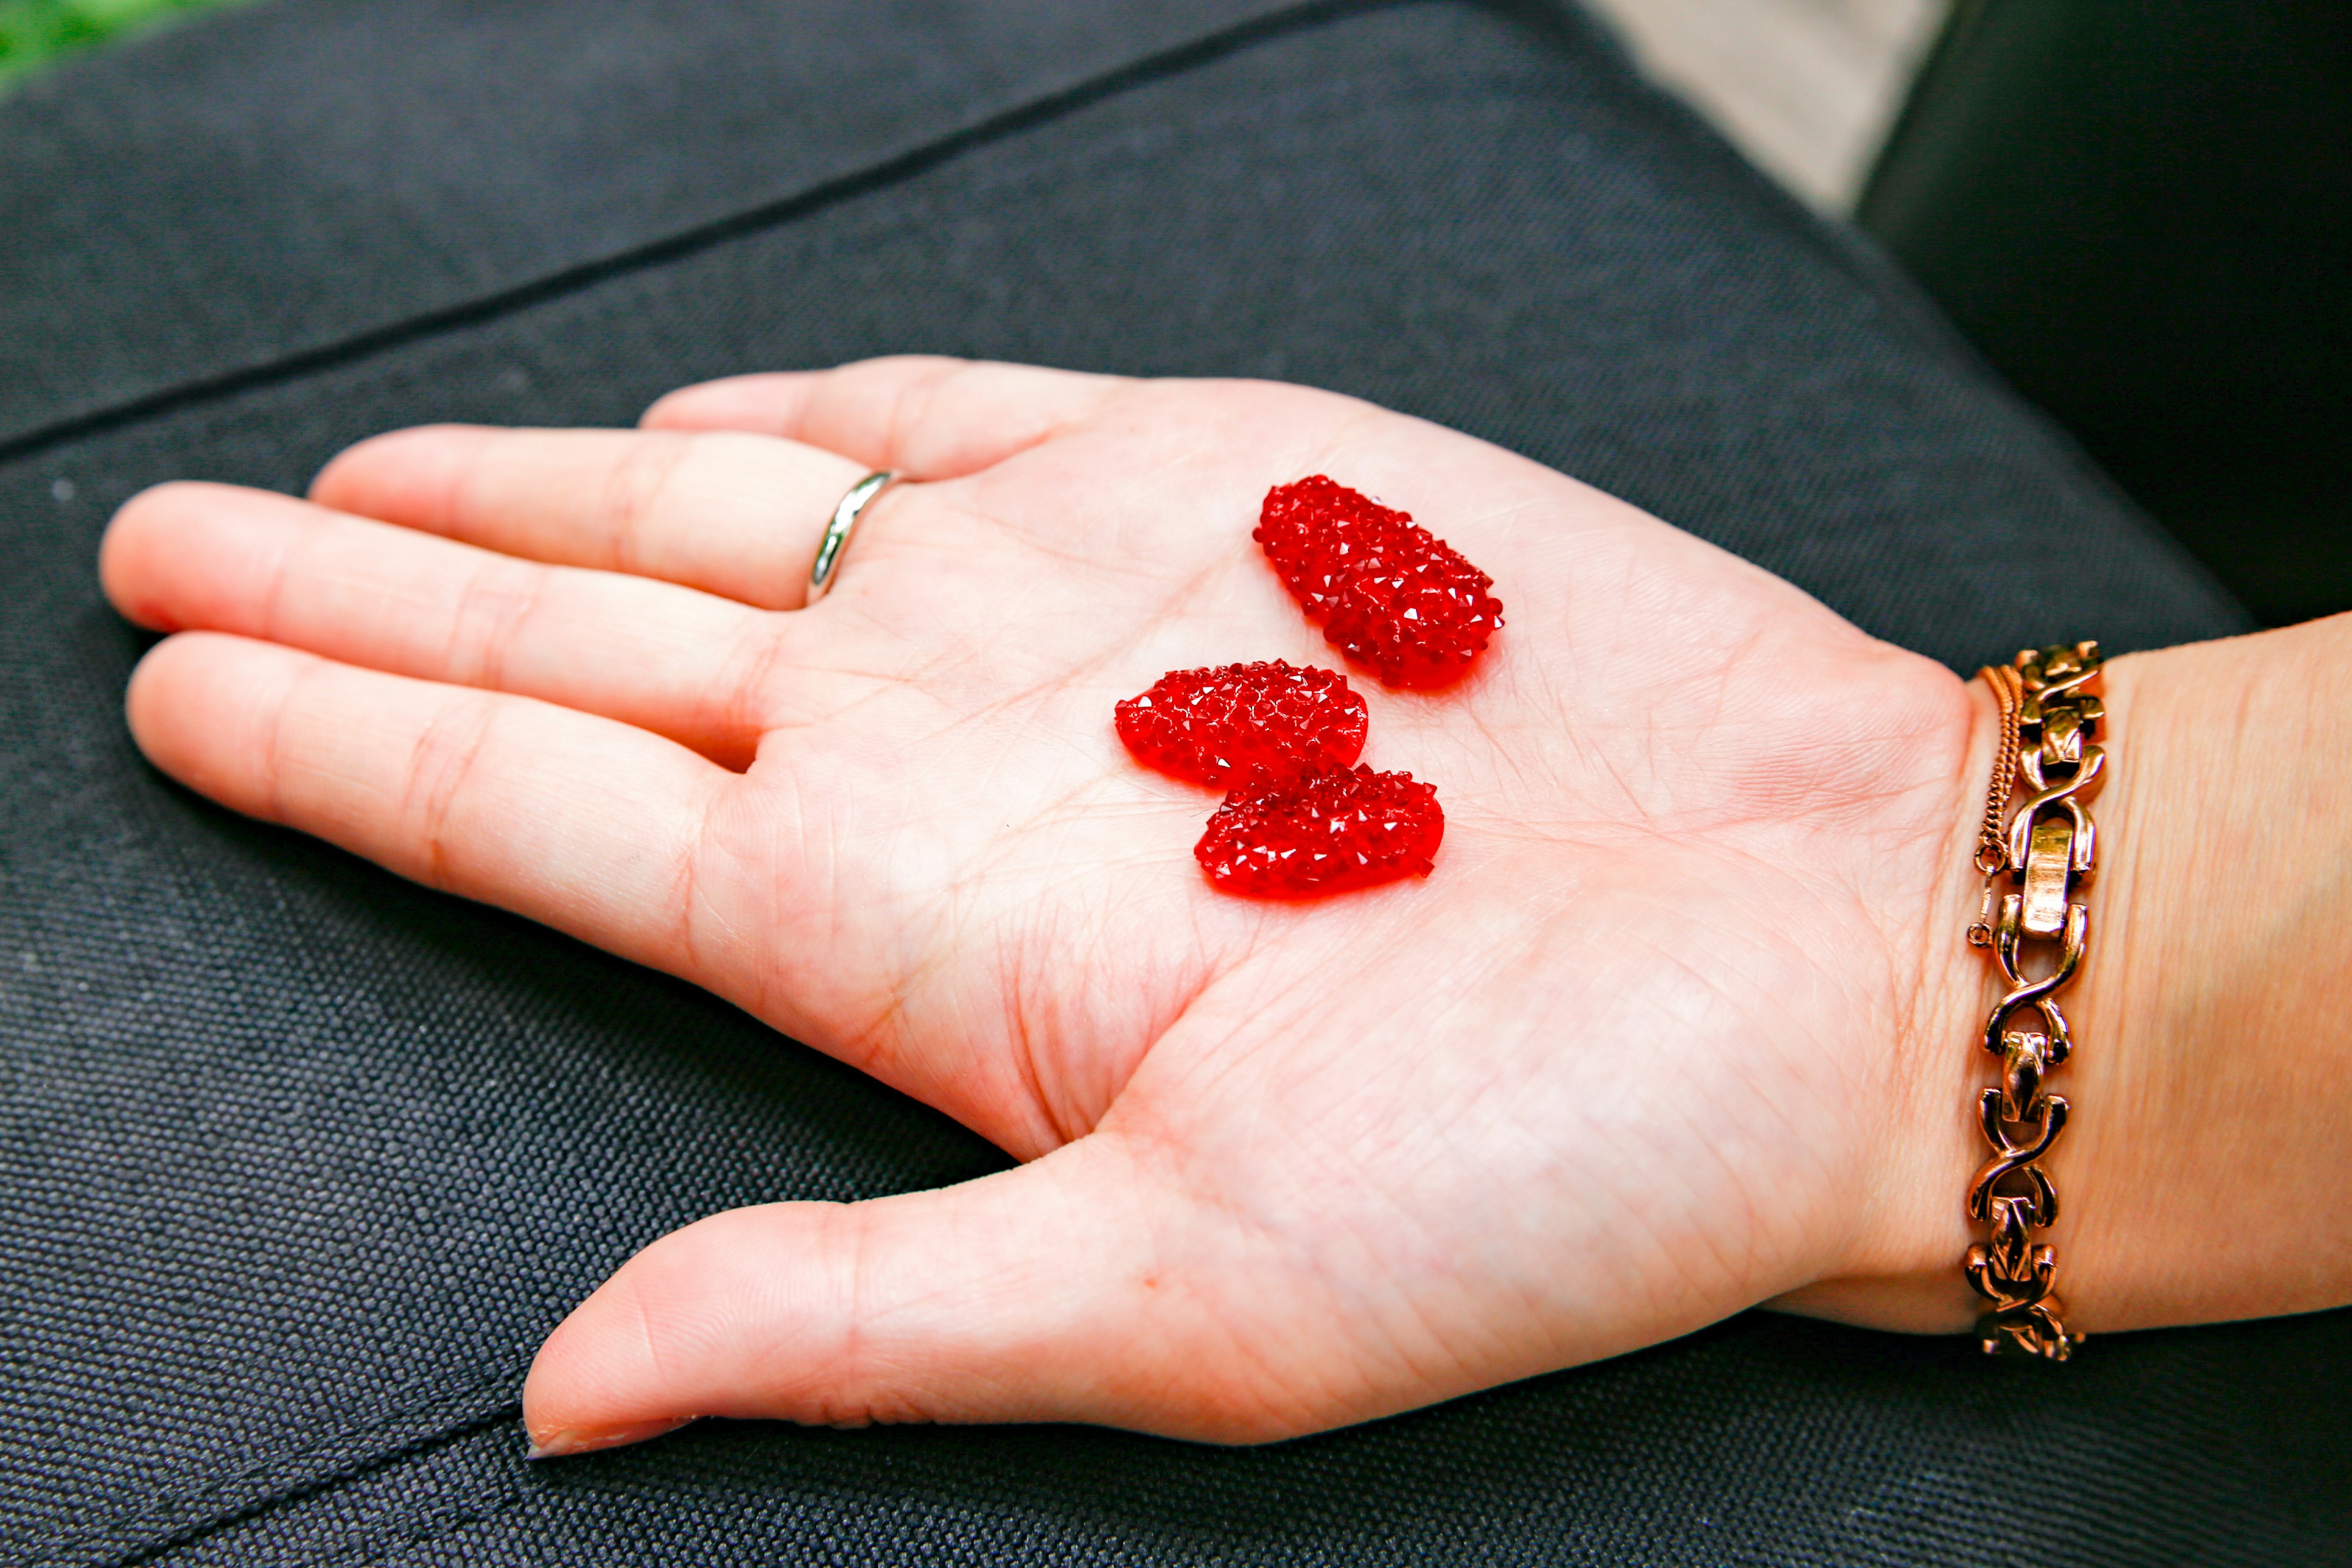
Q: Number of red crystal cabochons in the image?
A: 3